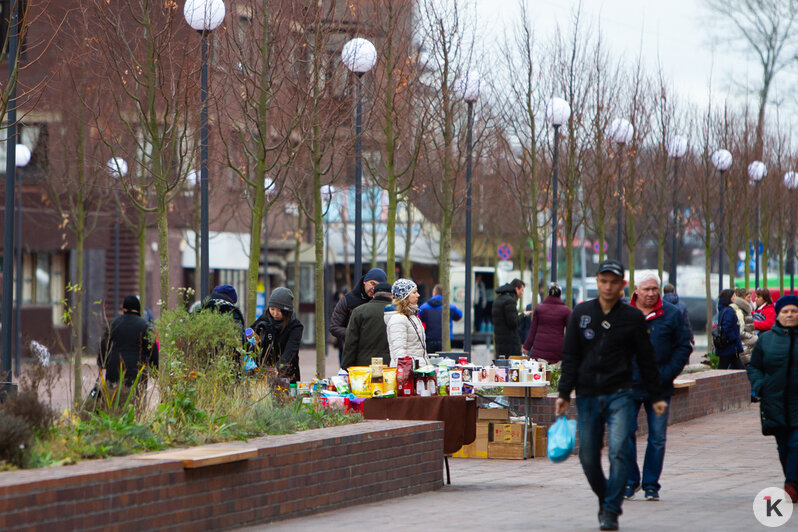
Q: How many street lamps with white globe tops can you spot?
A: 14